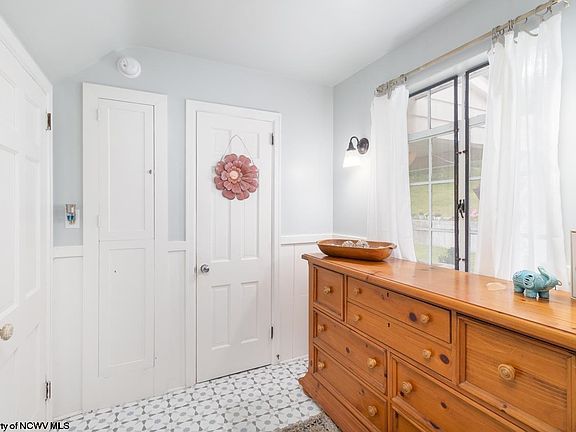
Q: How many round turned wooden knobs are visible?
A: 11